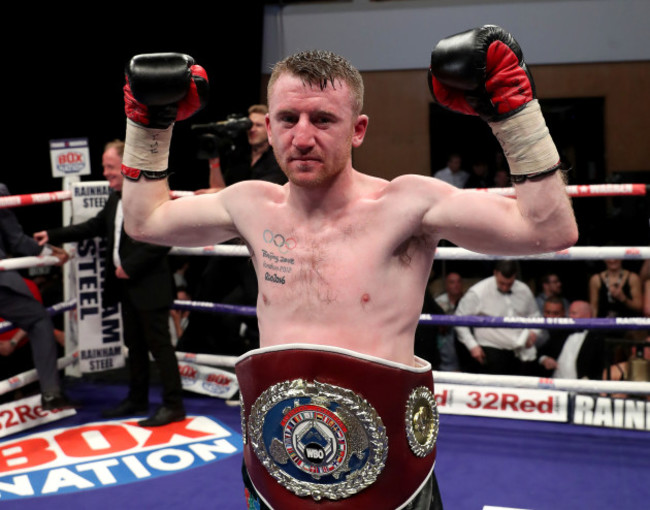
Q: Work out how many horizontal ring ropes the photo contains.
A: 4